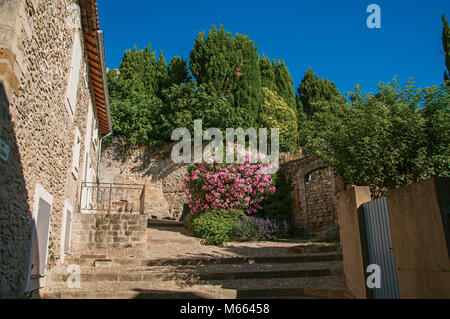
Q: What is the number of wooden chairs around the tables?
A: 0